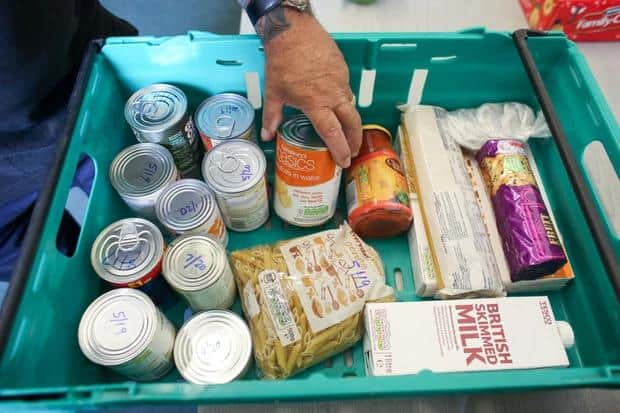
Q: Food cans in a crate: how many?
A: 10